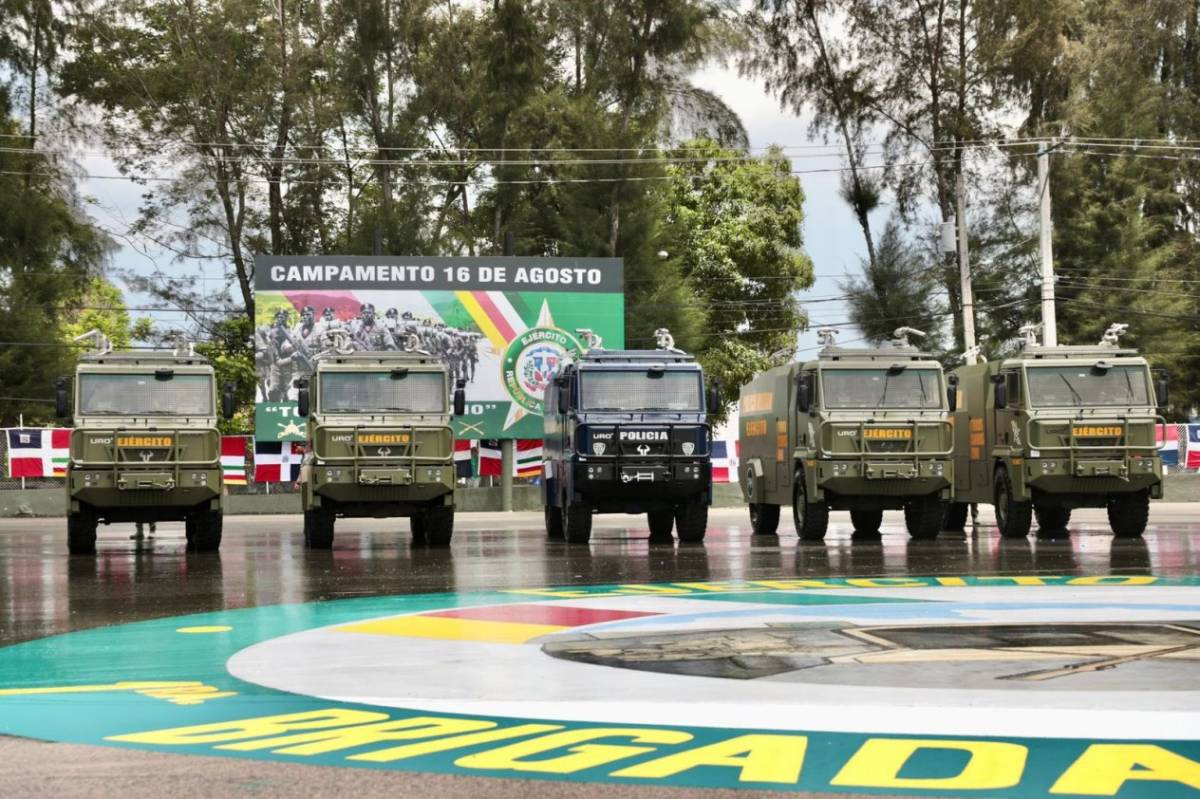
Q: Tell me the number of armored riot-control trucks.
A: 5